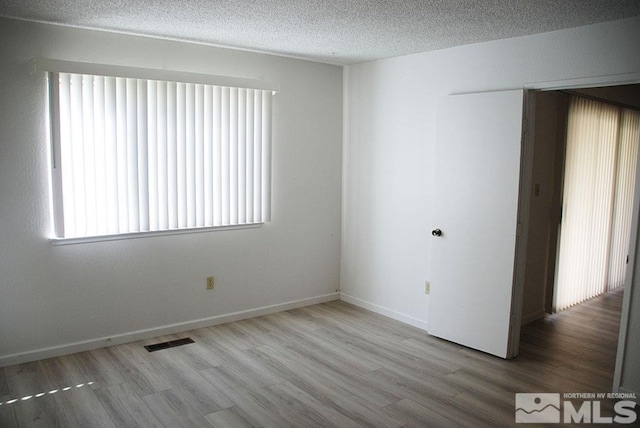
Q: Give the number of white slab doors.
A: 1